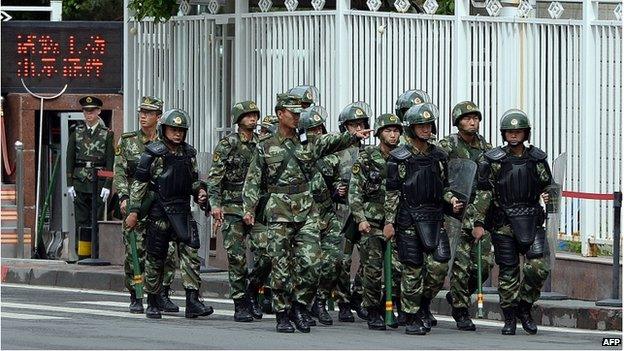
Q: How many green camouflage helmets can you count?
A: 3